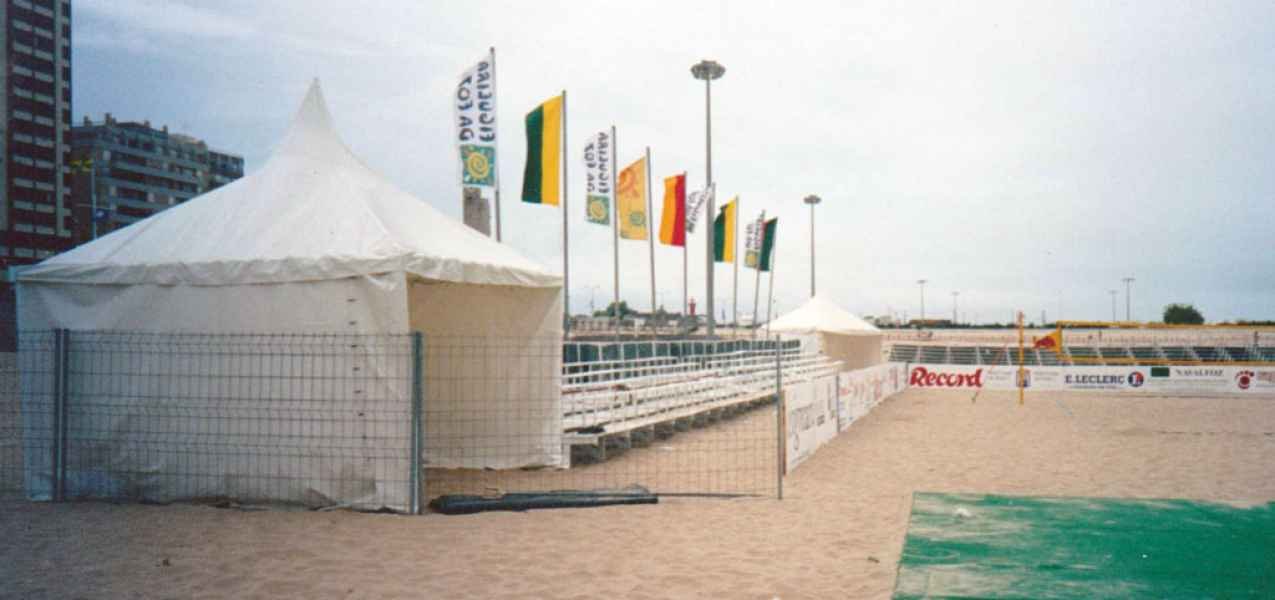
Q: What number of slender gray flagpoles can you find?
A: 9